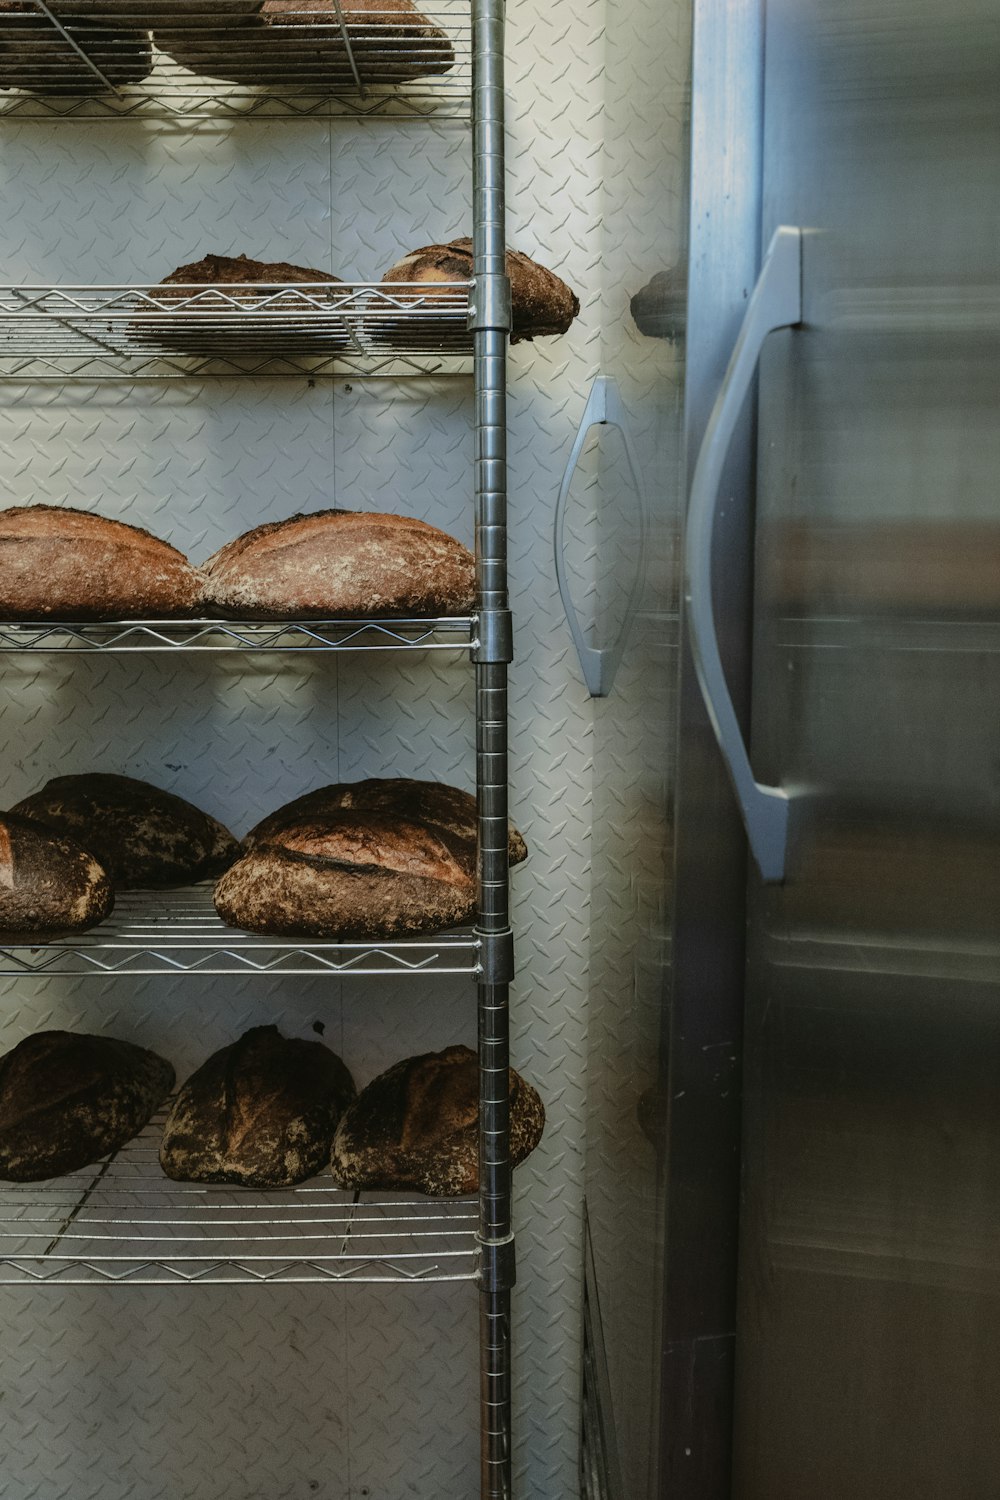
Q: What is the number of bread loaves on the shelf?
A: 13